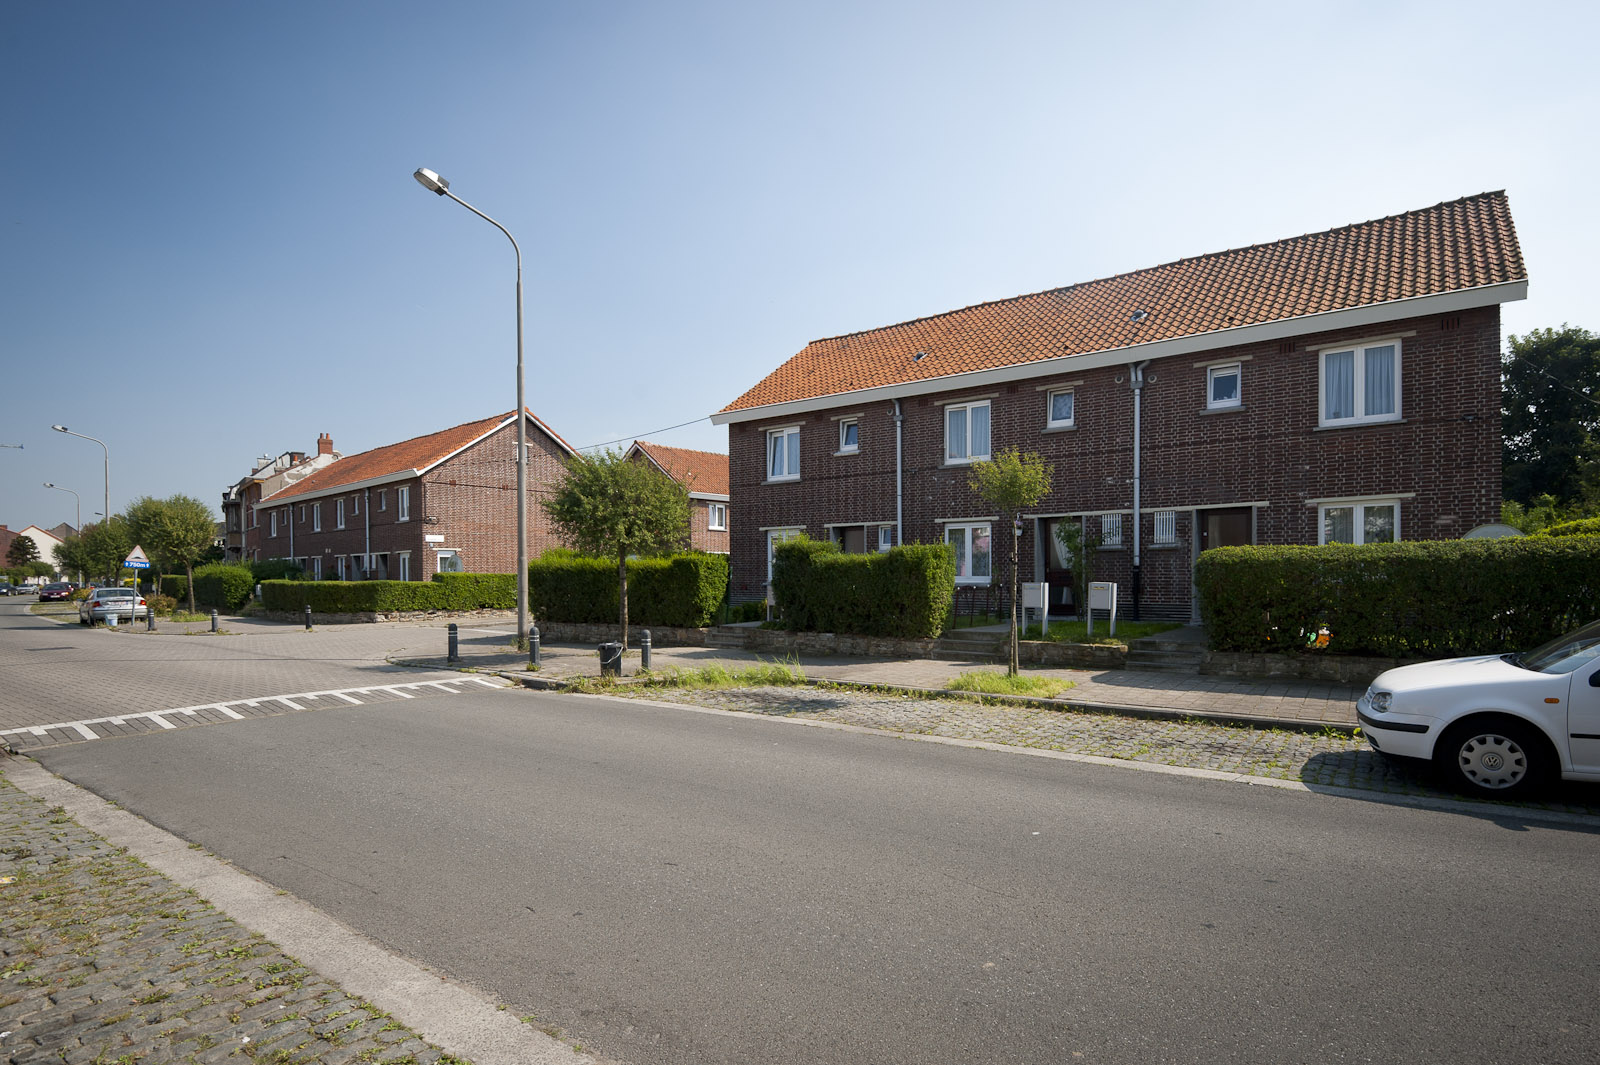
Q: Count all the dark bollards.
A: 6